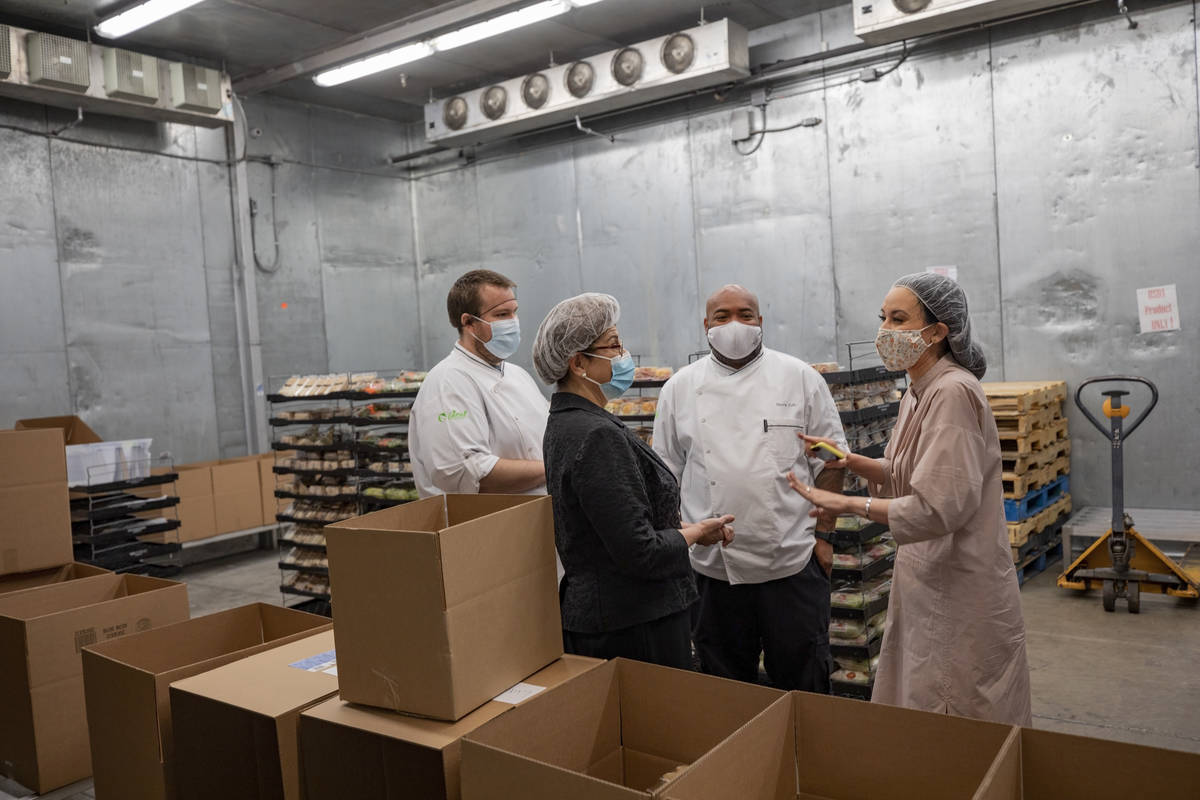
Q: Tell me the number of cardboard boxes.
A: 14